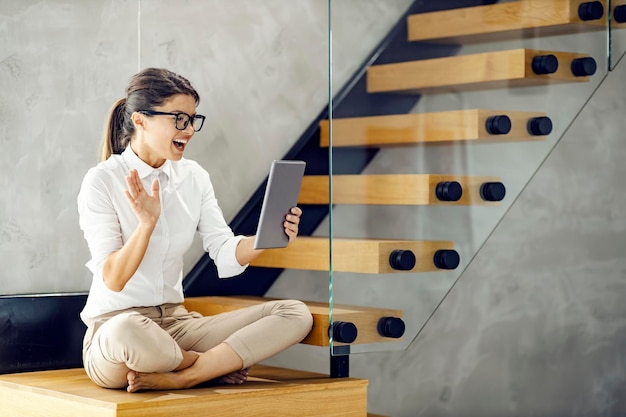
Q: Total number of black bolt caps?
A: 12